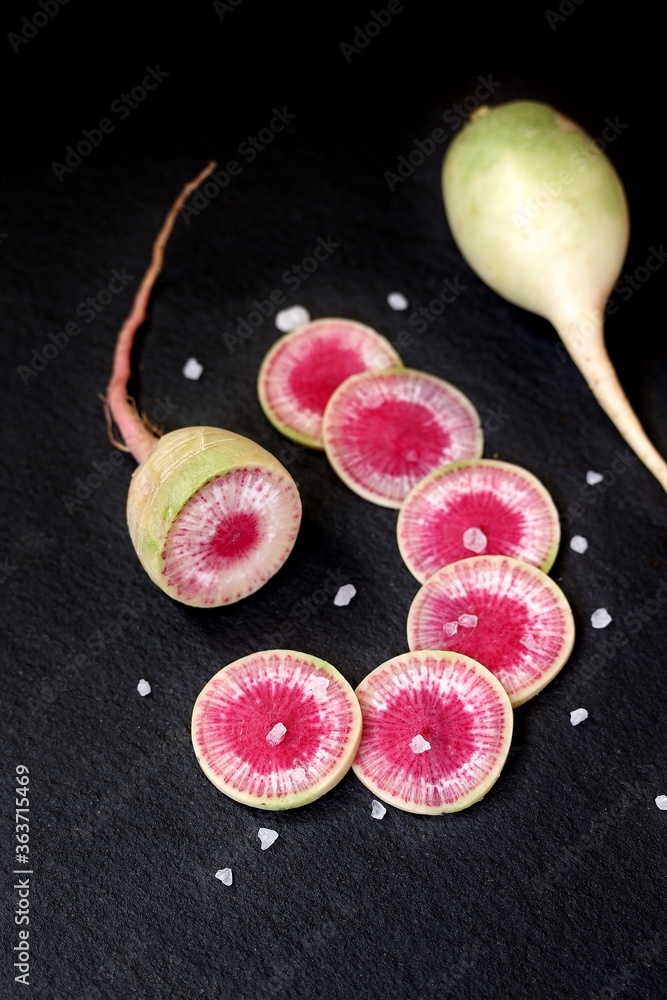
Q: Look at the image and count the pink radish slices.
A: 6